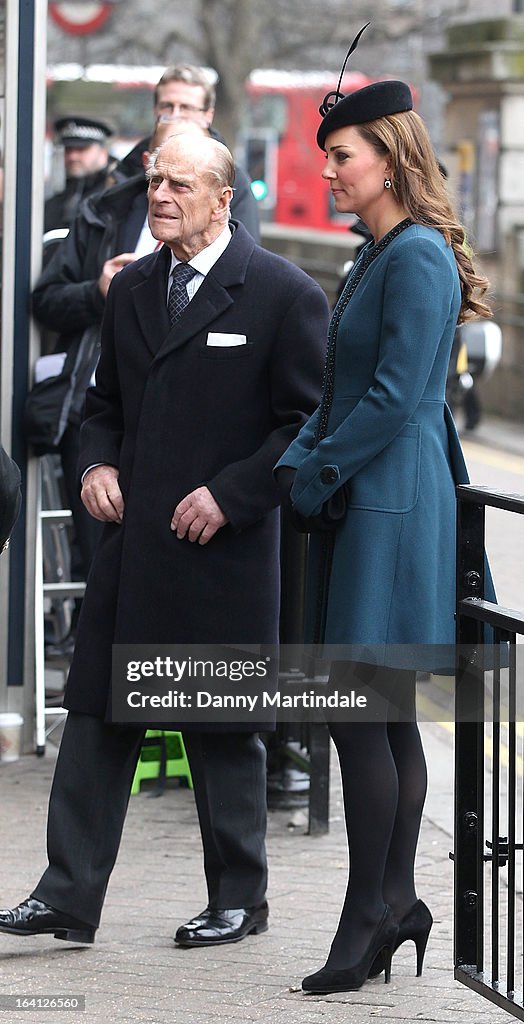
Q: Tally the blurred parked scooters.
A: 1